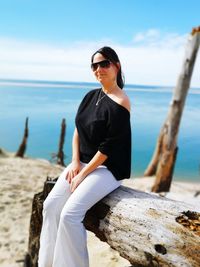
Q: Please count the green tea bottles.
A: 0